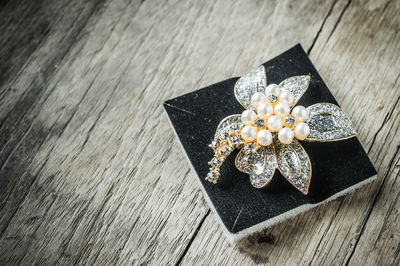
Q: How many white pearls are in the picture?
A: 12